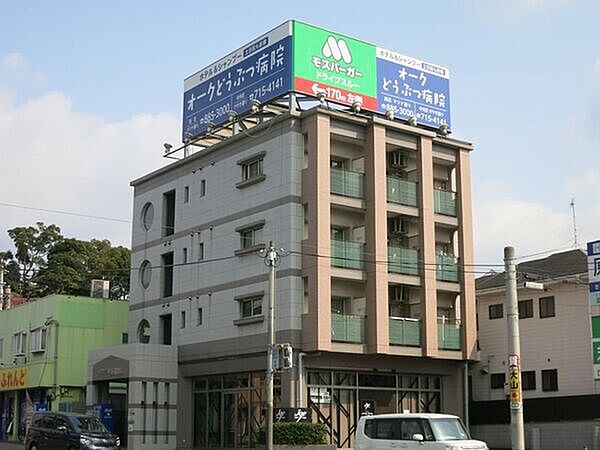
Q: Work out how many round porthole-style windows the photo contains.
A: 3